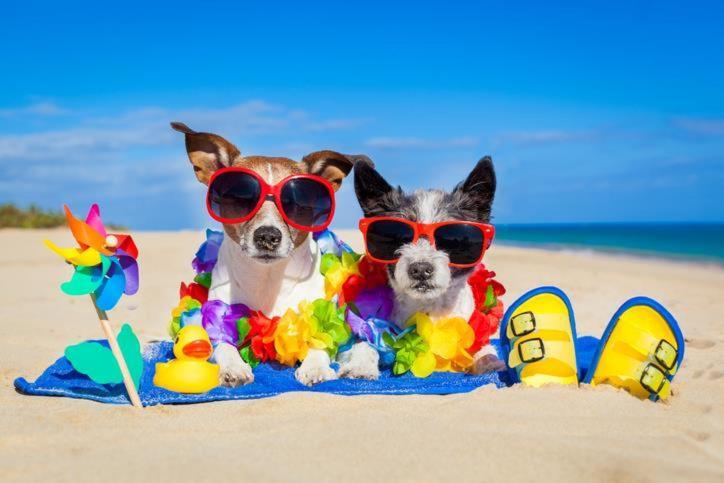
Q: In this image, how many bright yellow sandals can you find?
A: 2